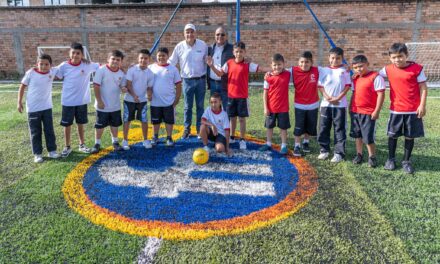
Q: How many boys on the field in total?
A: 12